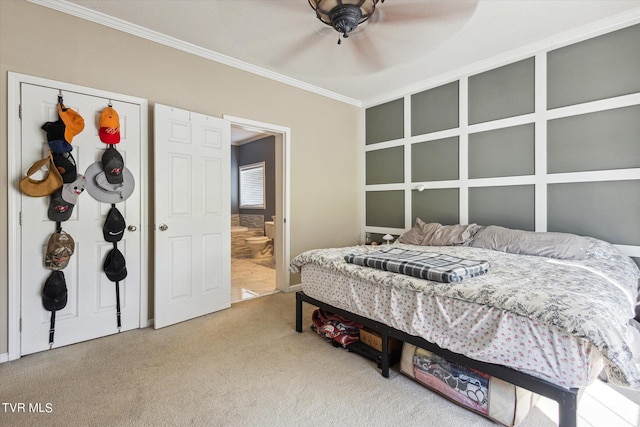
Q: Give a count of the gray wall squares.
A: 12